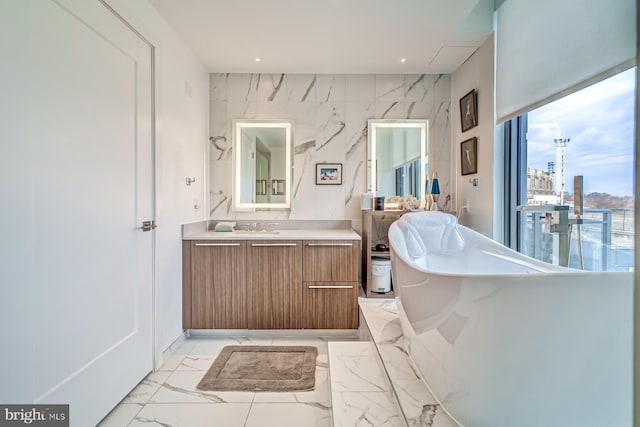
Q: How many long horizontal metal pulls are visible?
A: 4